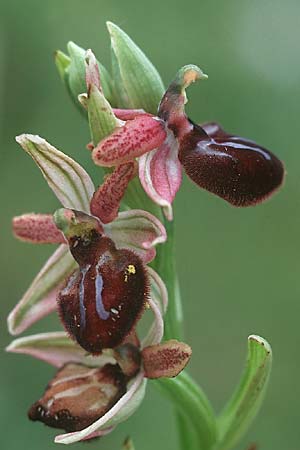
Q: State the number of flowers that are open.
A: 3